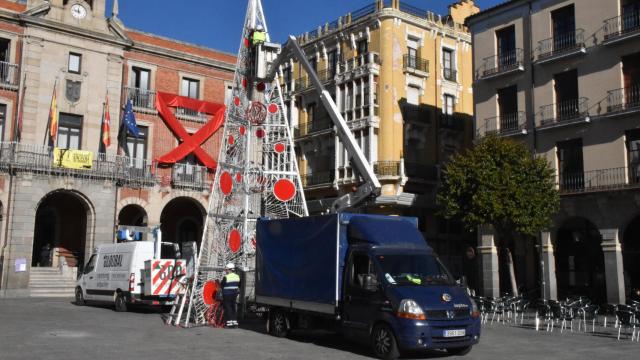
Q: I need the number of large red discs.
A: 4